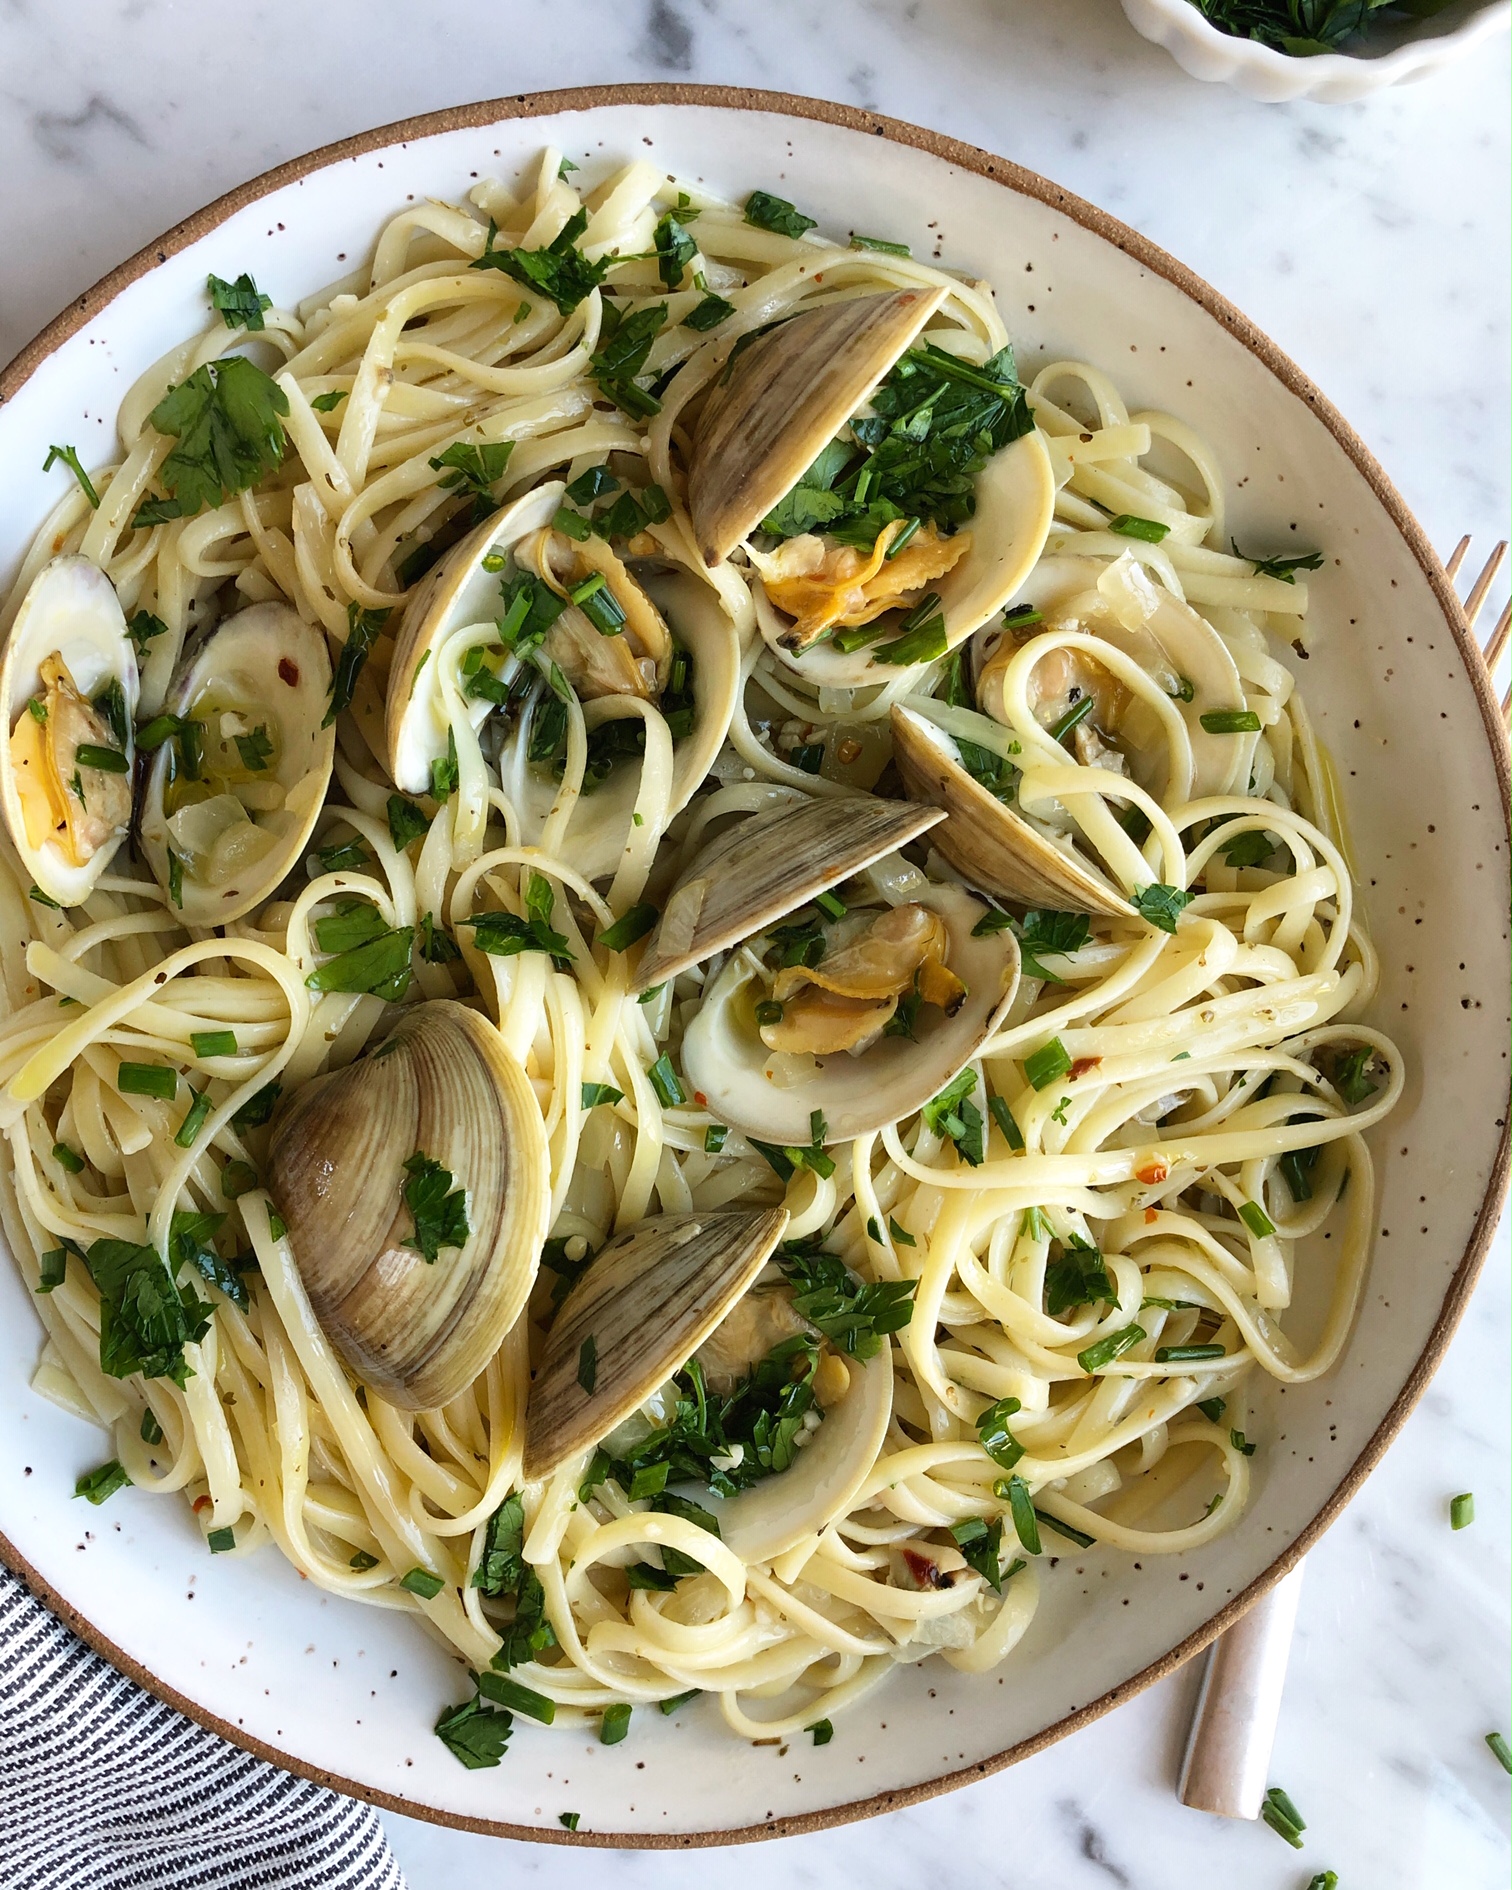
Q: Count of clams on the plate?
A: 7